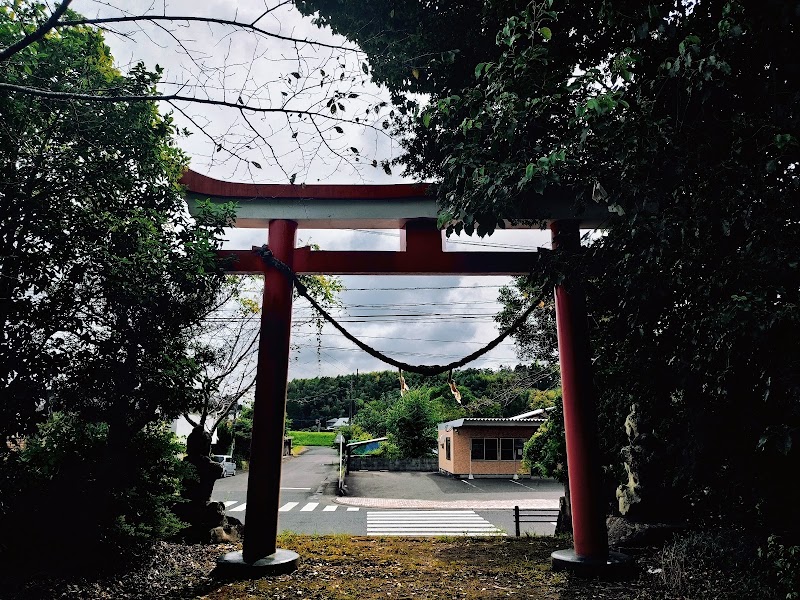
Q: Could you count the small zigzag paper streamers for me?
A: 2